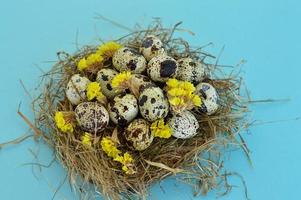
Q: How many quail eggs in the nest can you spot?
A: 13